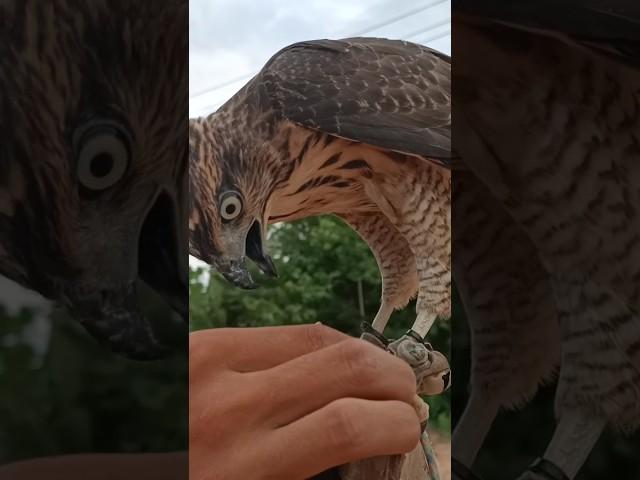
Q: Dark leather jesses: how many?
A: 2